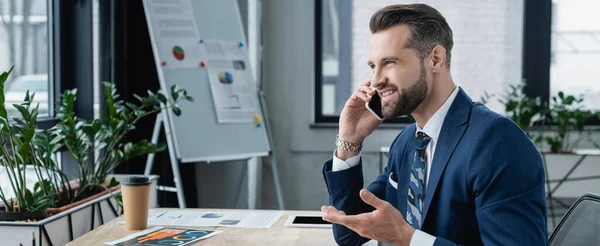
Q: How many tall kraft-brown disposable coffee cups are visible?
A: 1